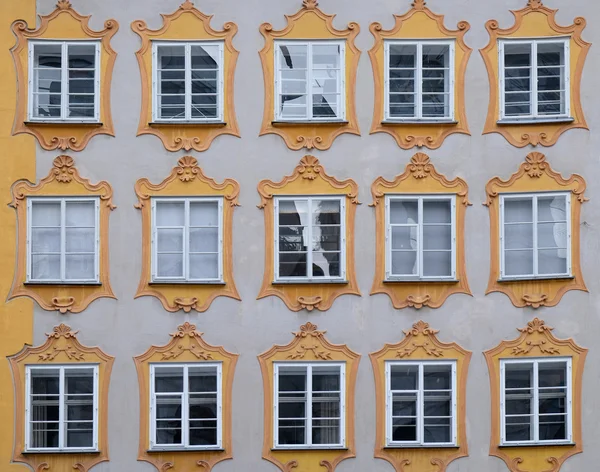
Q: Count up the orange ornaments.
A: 15